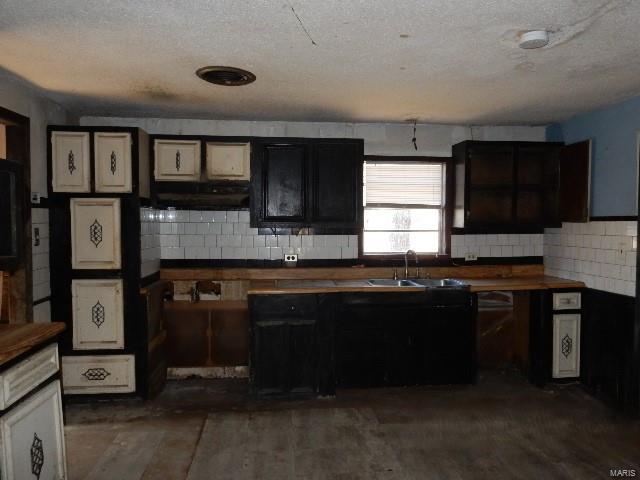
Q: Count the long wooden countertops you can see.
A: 1